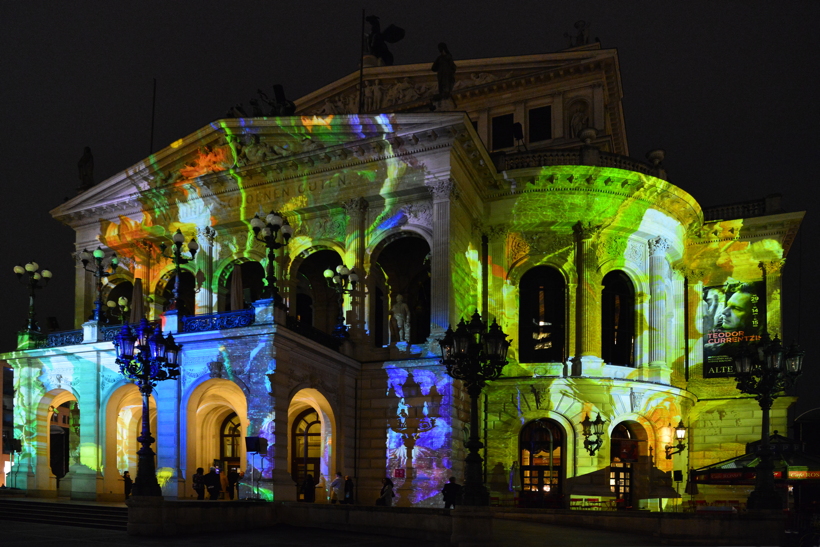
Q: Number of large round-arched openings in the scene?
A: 13